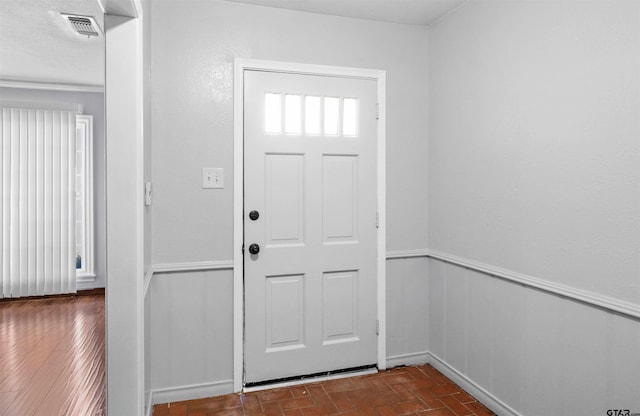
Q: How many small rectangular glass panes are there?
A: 5